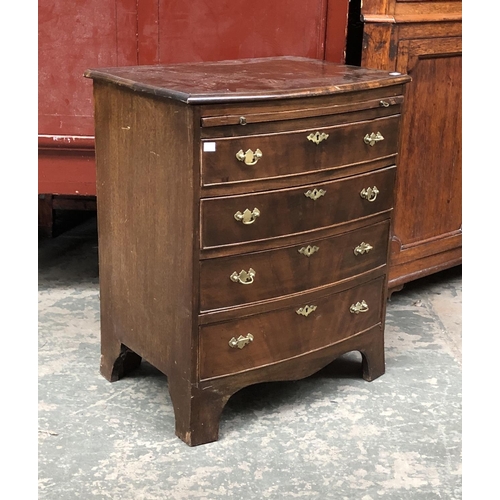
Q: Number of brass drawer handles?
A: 8